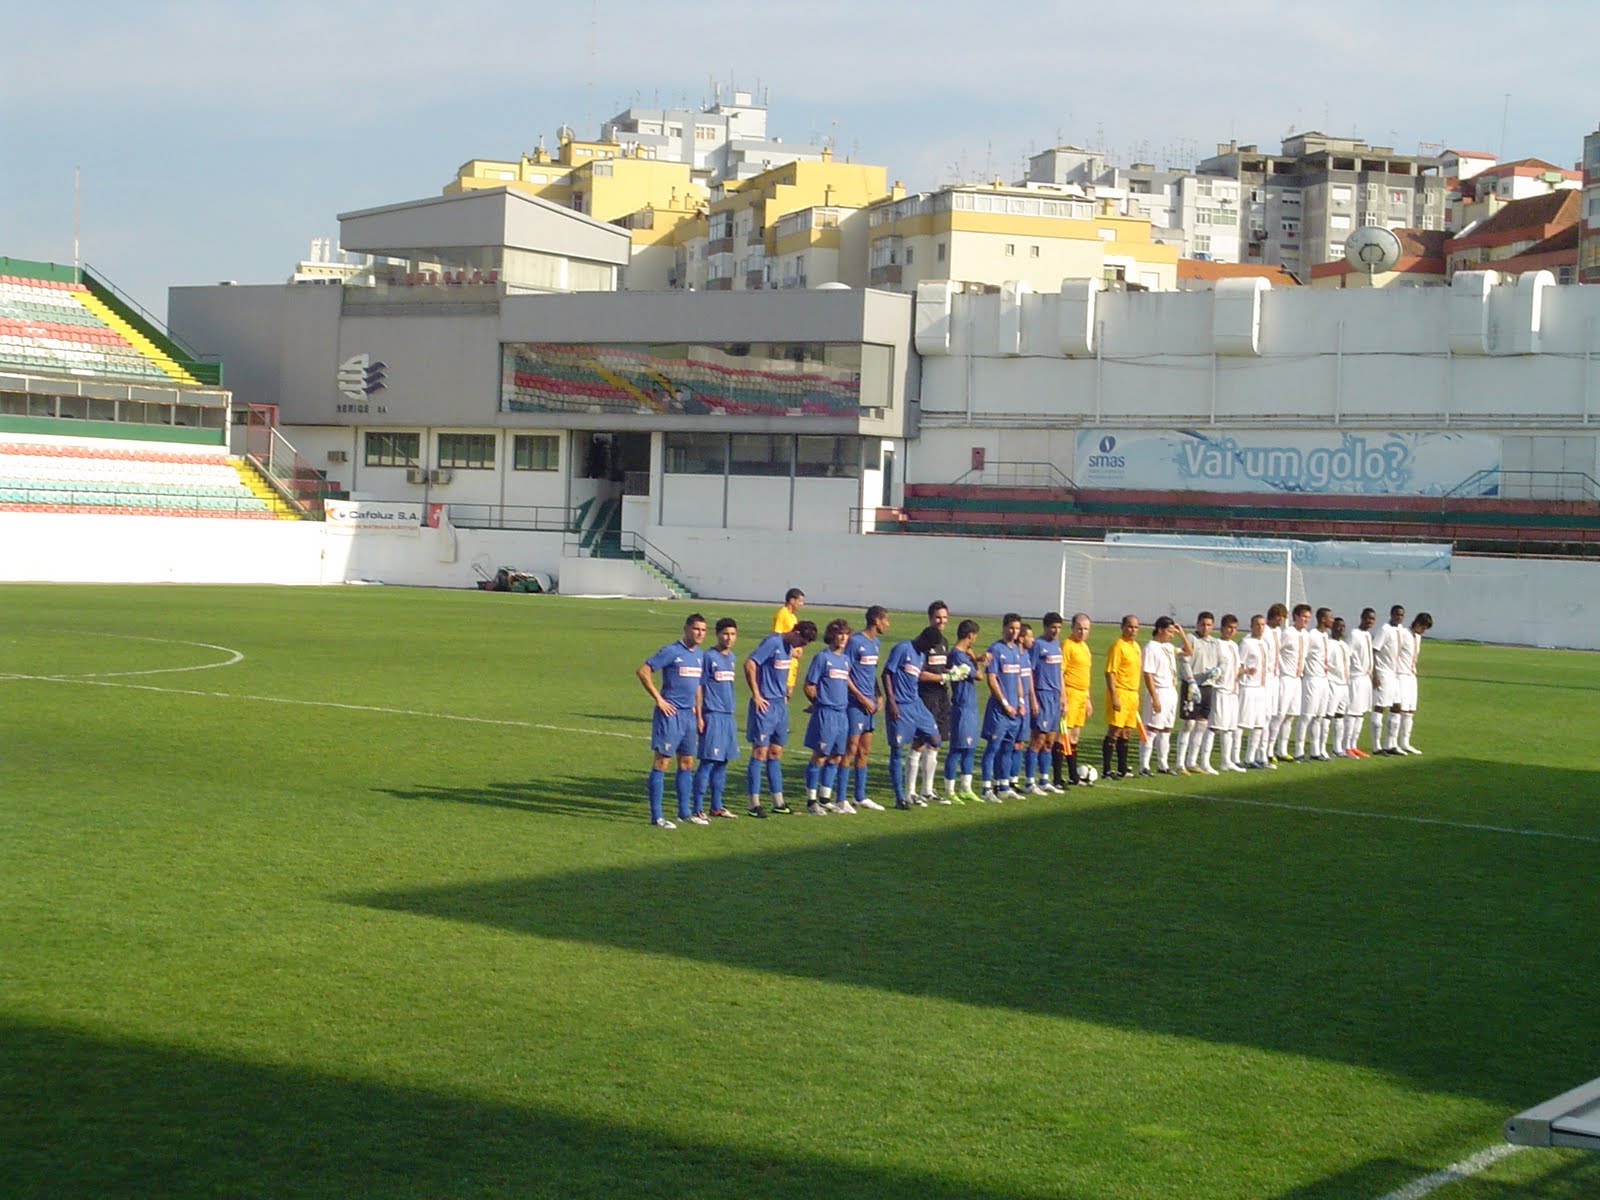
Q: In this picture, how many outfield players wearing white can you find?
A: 10